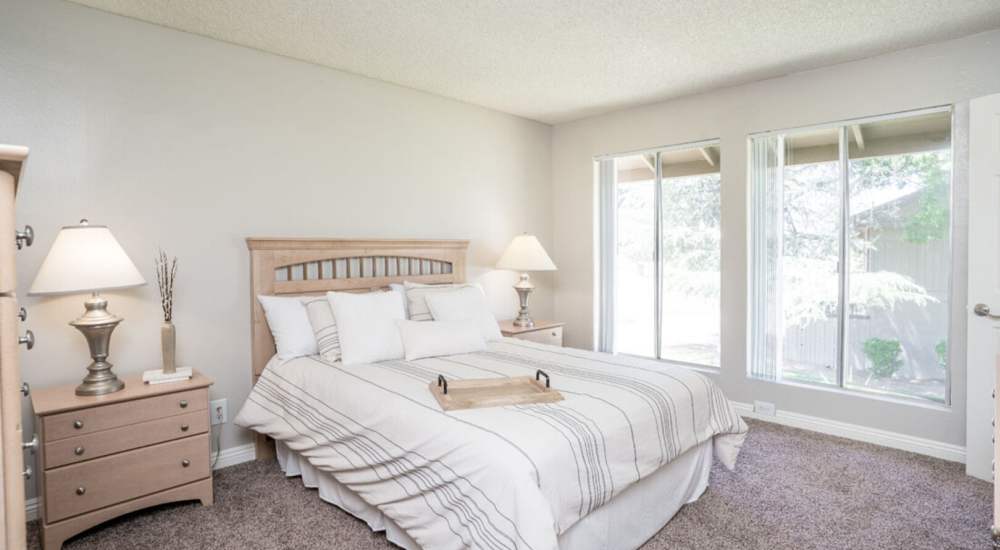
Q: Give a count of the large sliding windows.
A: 2